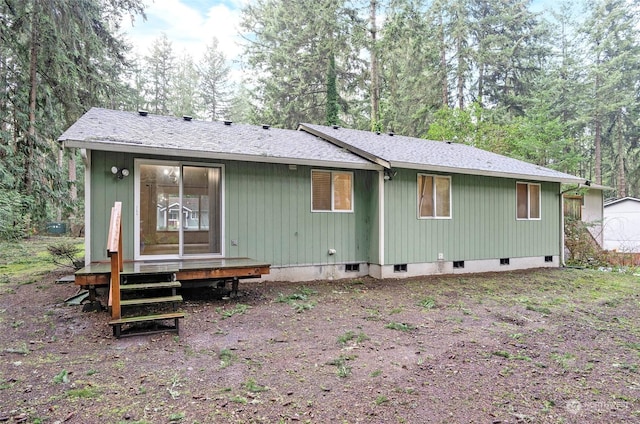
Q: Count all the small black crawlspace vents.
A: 5